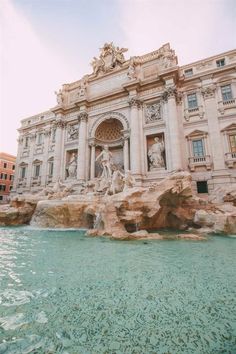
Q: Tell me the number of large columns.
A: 4